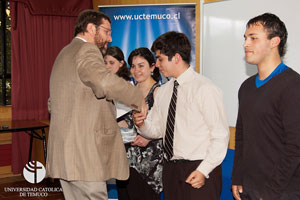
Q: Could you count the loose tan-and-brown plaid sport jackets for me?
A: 1